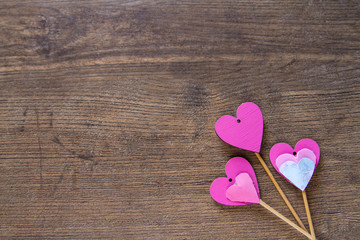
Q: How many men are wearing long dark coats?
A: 0